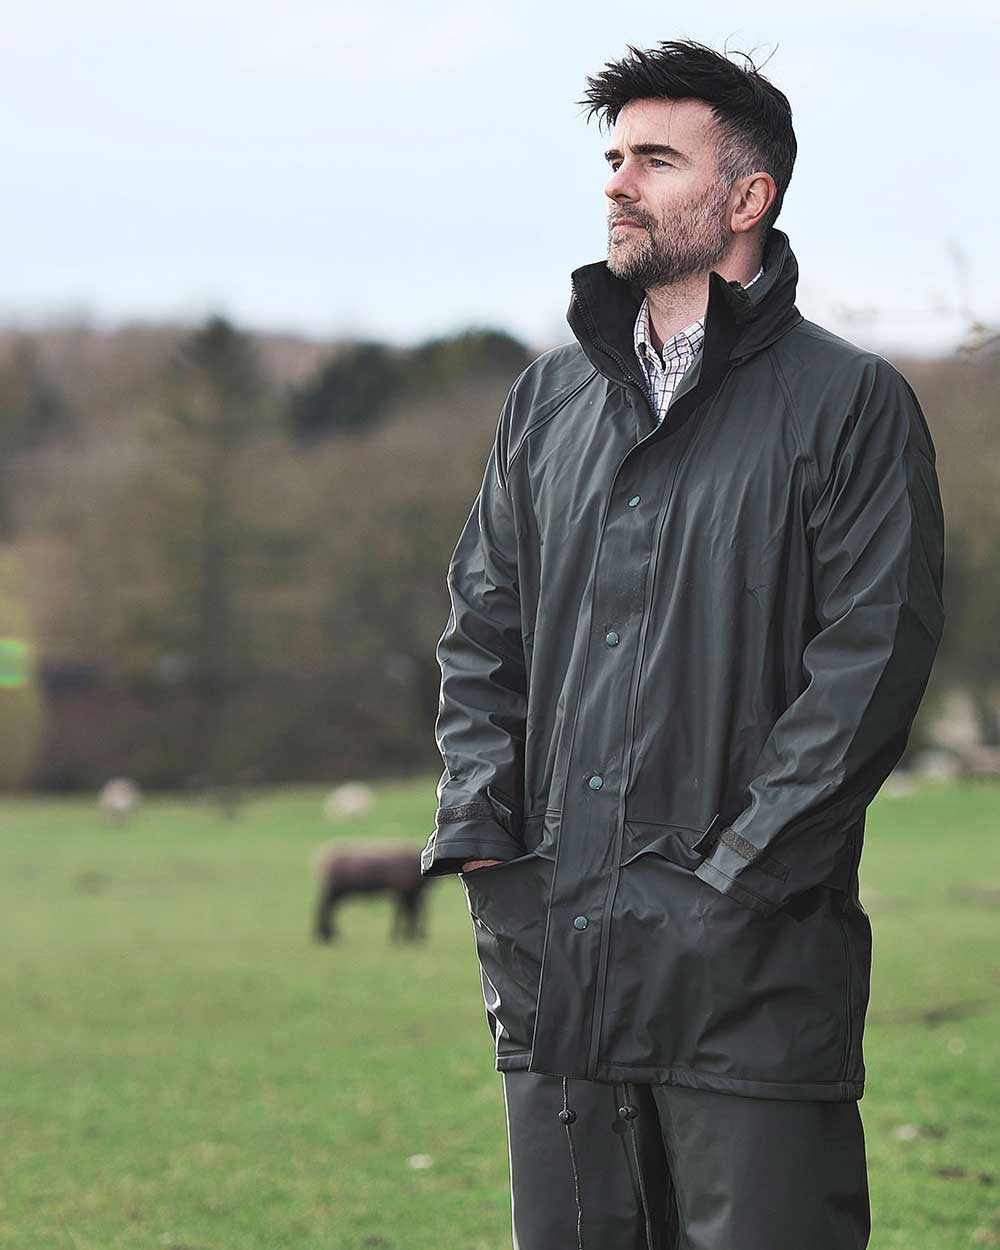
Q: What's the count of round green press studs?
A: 4